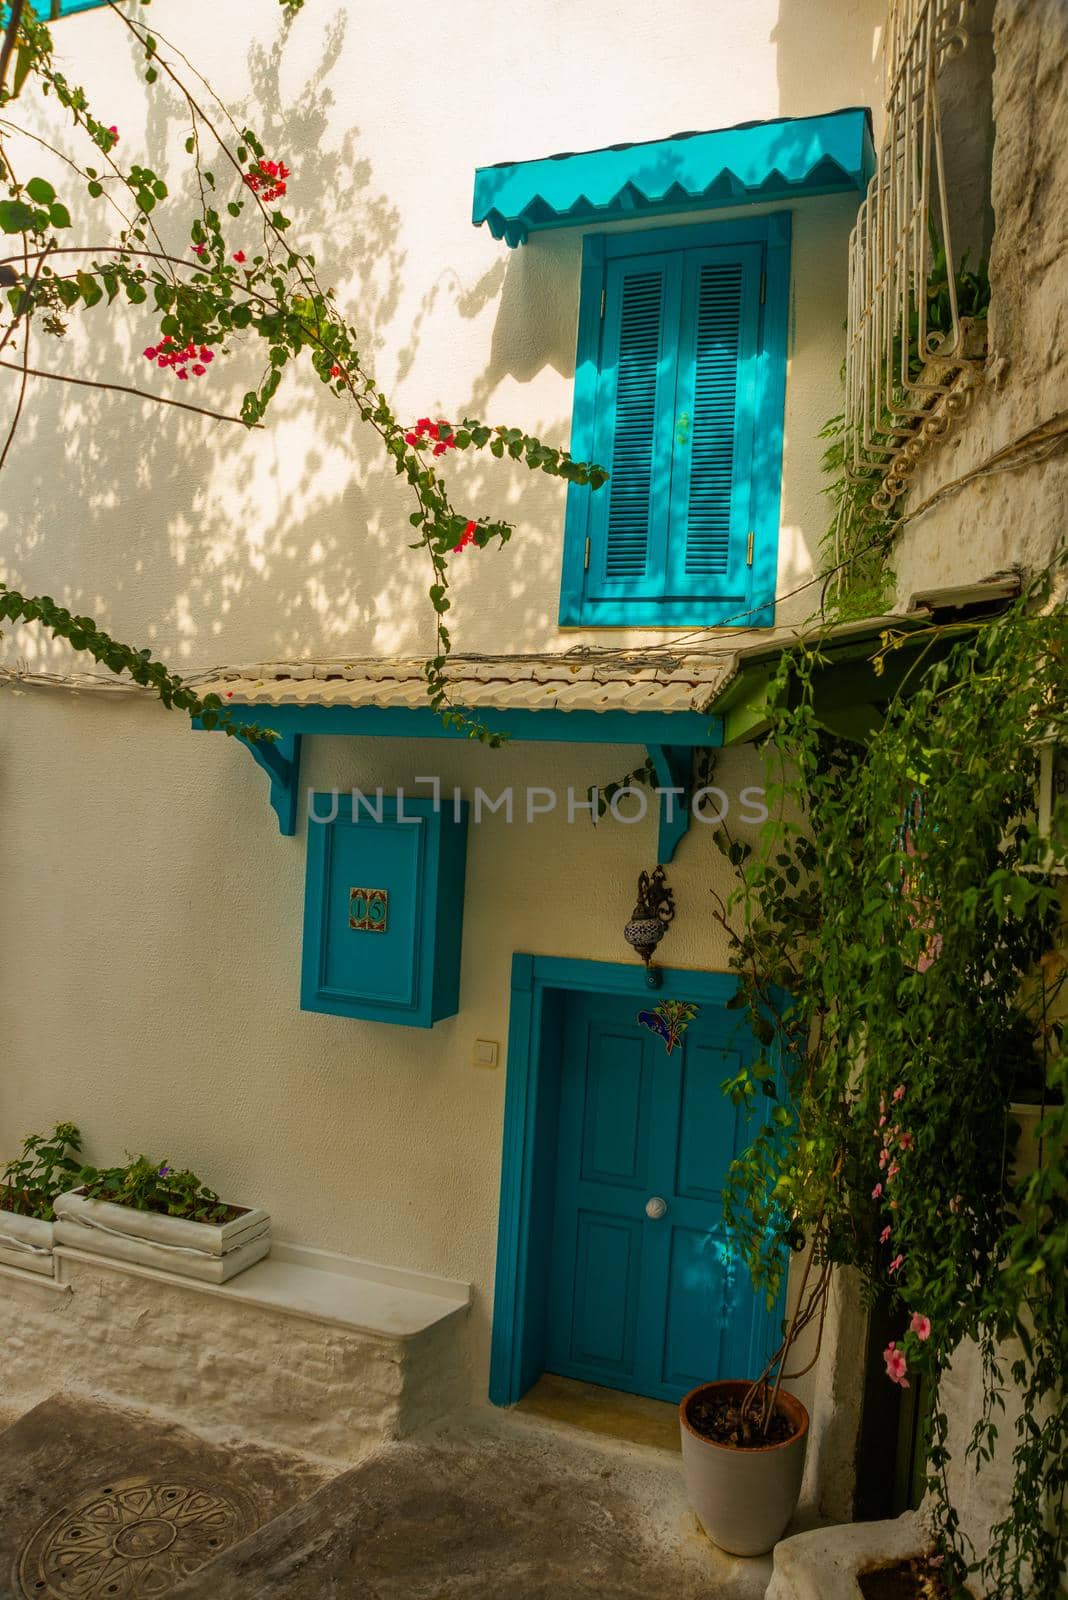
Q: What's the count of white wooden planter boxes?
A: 2